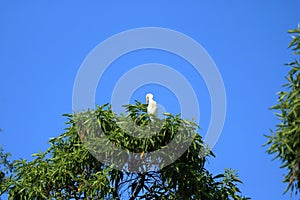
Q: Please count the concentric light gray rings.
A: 2